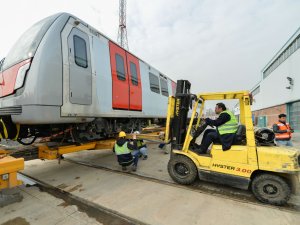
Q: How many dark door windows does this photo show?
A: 3